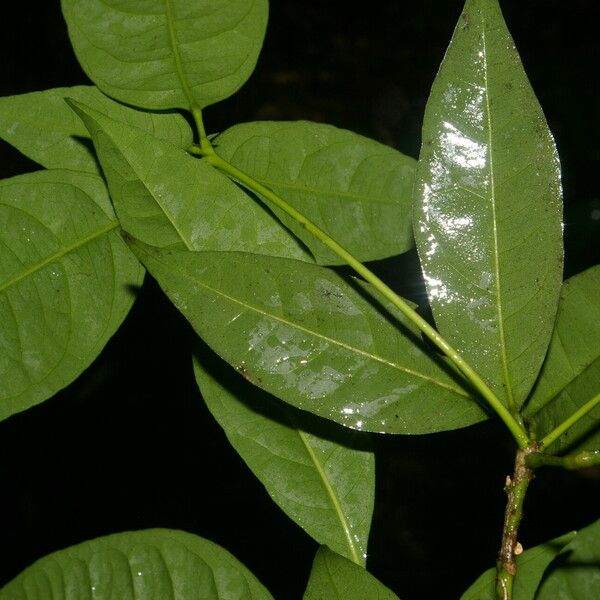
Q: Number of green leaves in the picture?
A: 13